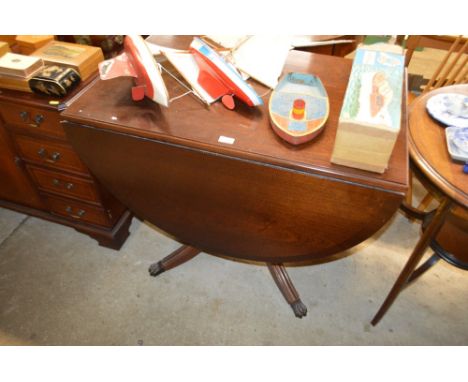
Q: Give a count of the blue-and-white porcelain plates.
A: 2